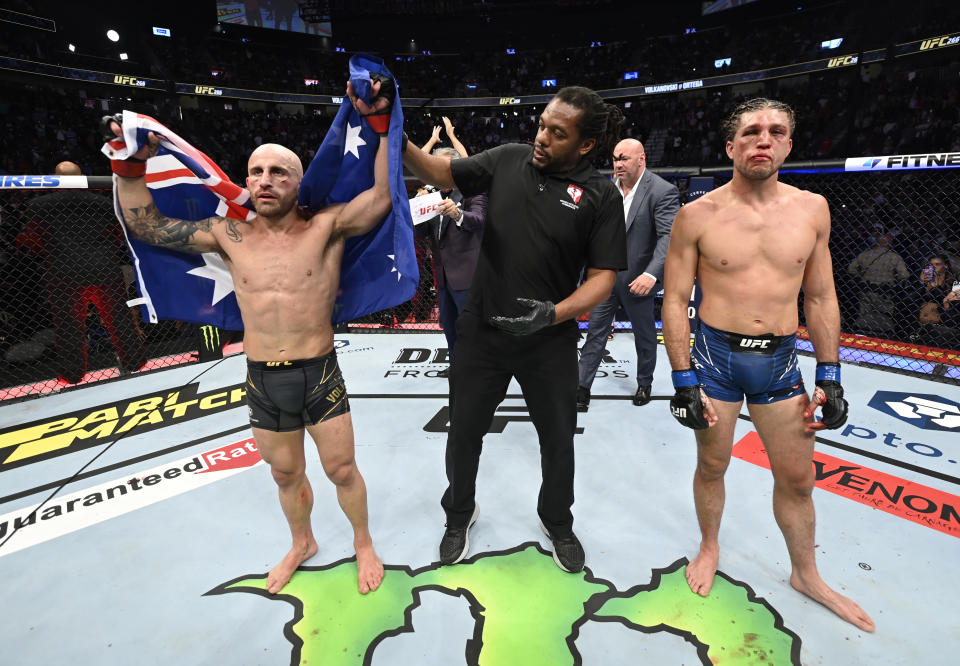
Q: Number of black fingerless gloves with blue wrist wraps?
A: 2